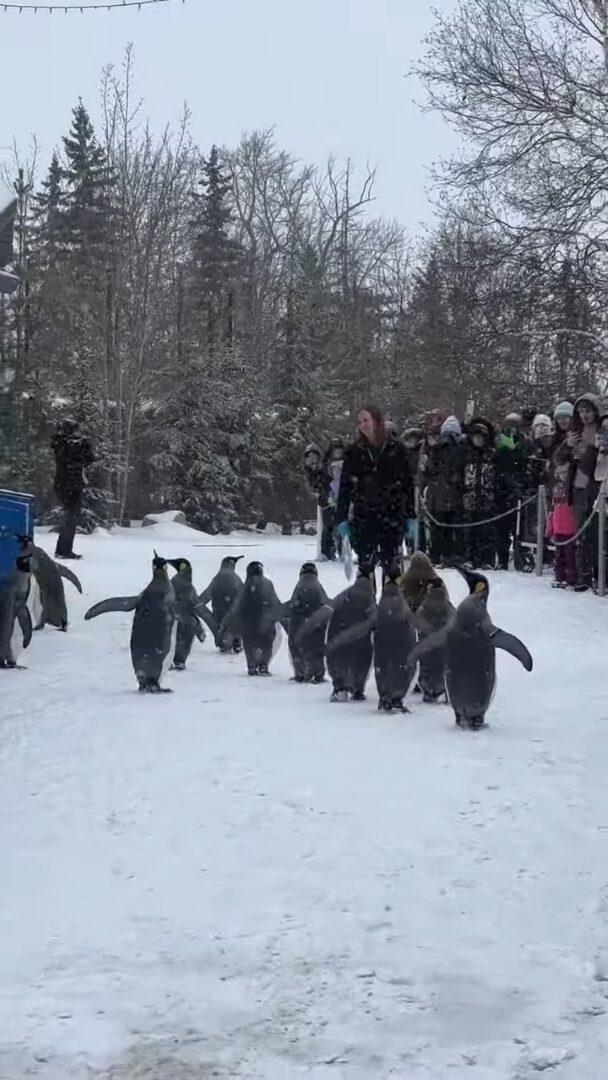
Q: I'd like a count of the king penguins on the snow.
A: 12